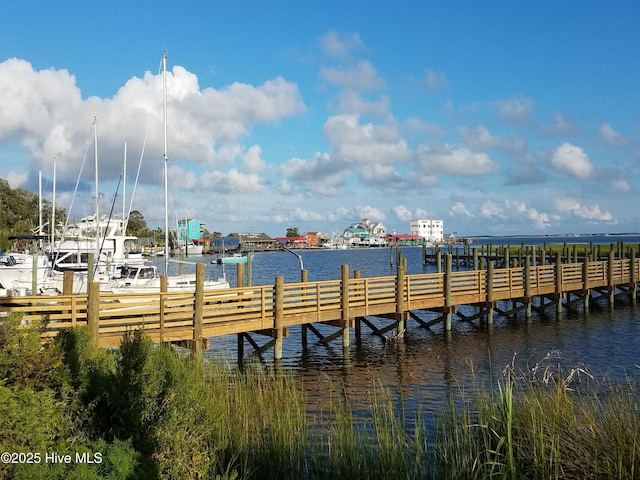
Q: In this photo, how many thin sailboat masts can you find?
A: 5